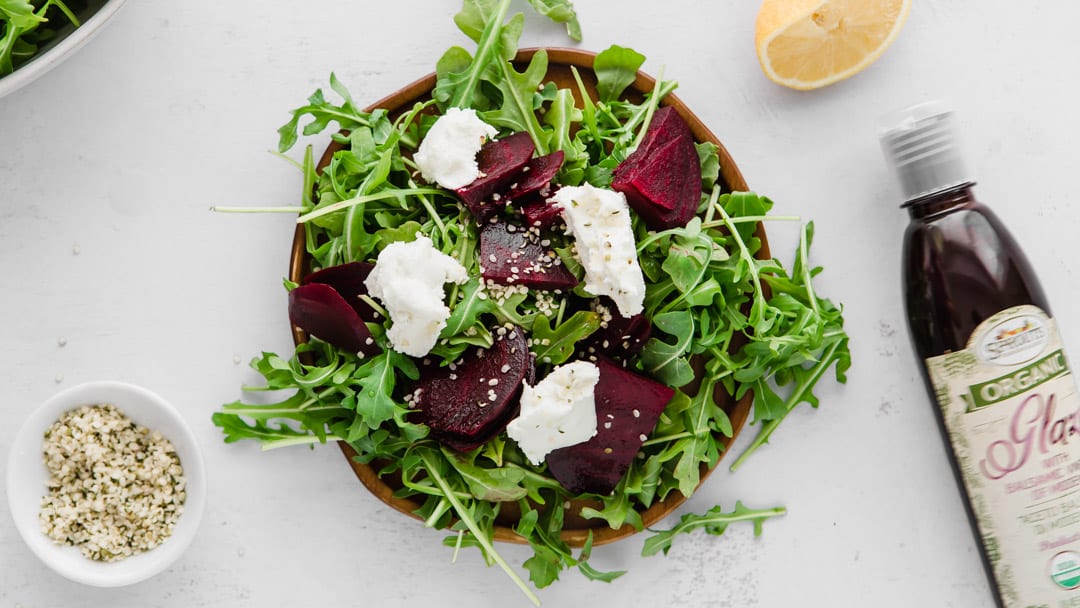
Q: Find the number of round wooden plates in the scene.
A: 1